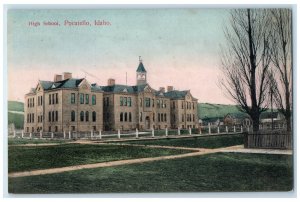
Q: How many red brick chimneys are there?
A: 5